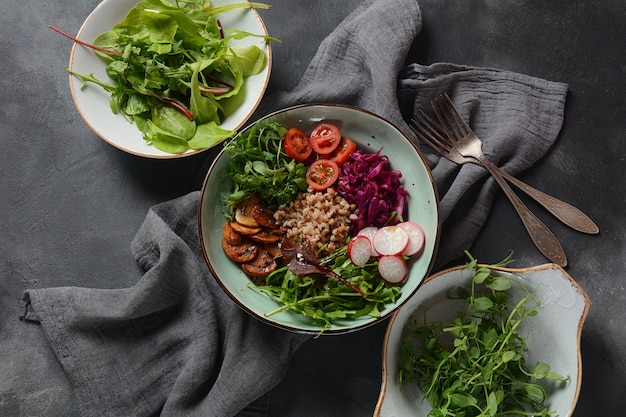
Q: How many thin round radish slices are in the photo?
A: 5